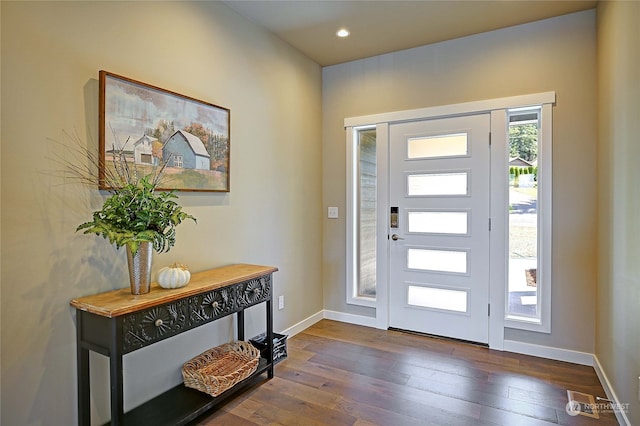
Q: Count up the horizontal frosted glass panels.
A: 5